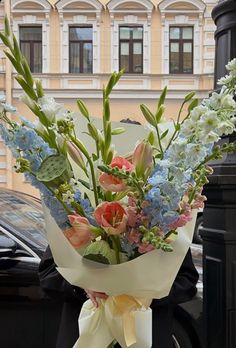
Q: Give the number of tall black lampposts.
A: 1